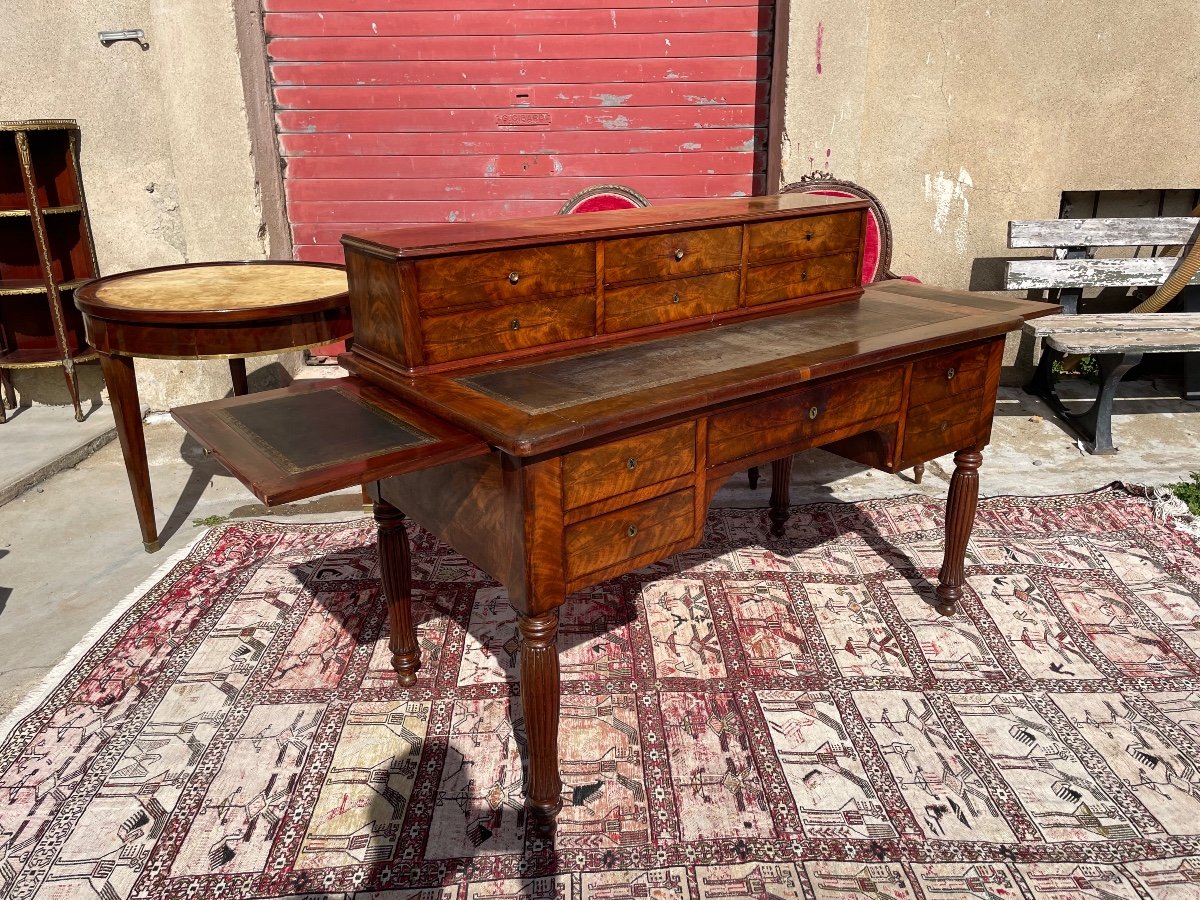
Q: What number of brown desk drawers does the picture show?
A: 11